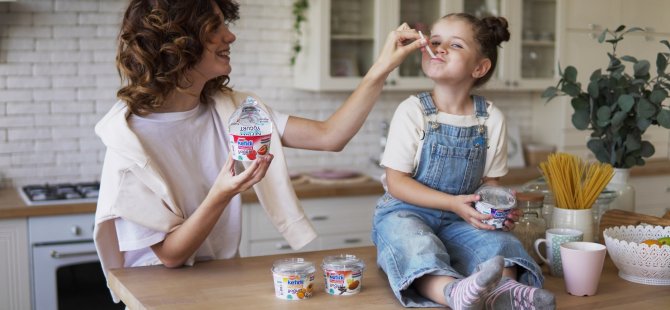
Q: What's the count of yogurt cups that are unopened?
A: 3